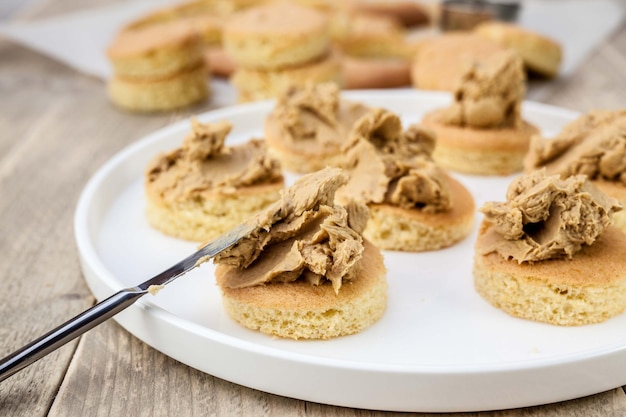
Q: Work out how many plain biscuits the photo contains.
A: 6